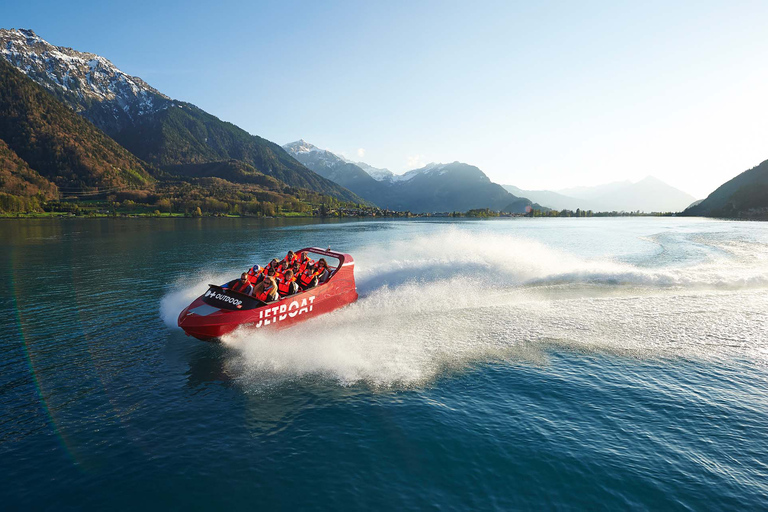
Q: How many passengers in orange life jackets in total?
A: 11